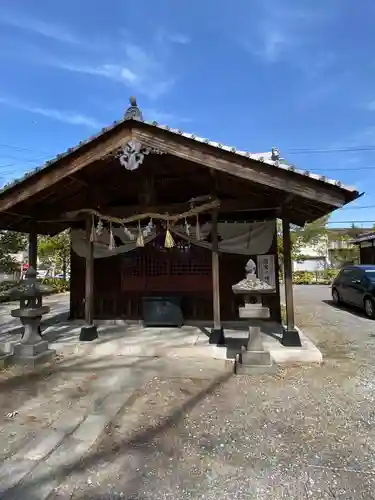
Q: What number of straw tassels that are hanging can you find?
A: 5